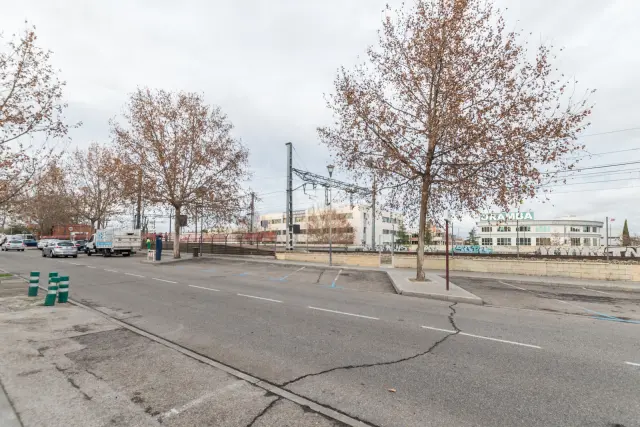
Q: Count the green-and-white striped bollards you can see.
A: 4